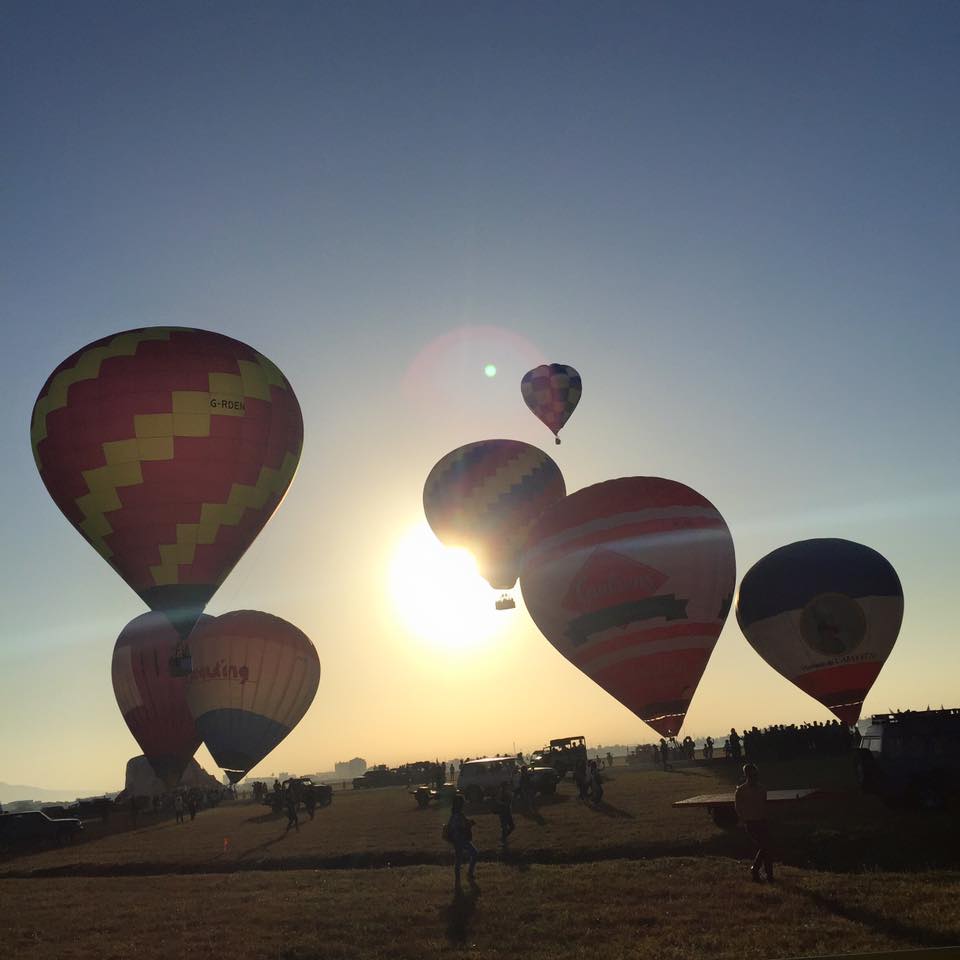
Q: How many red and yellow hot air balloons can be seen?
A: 1